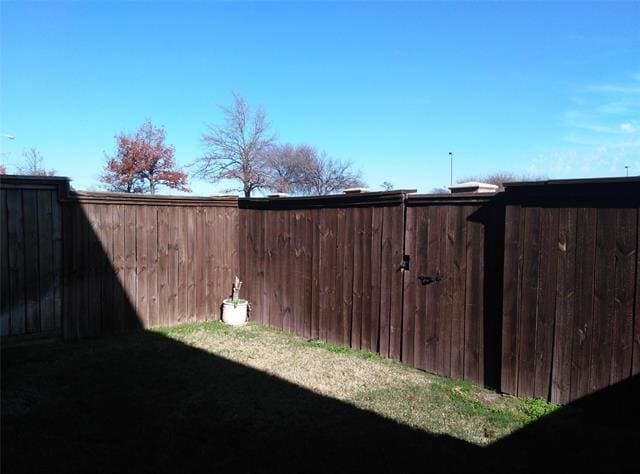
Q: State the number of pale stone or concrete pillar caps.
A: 3